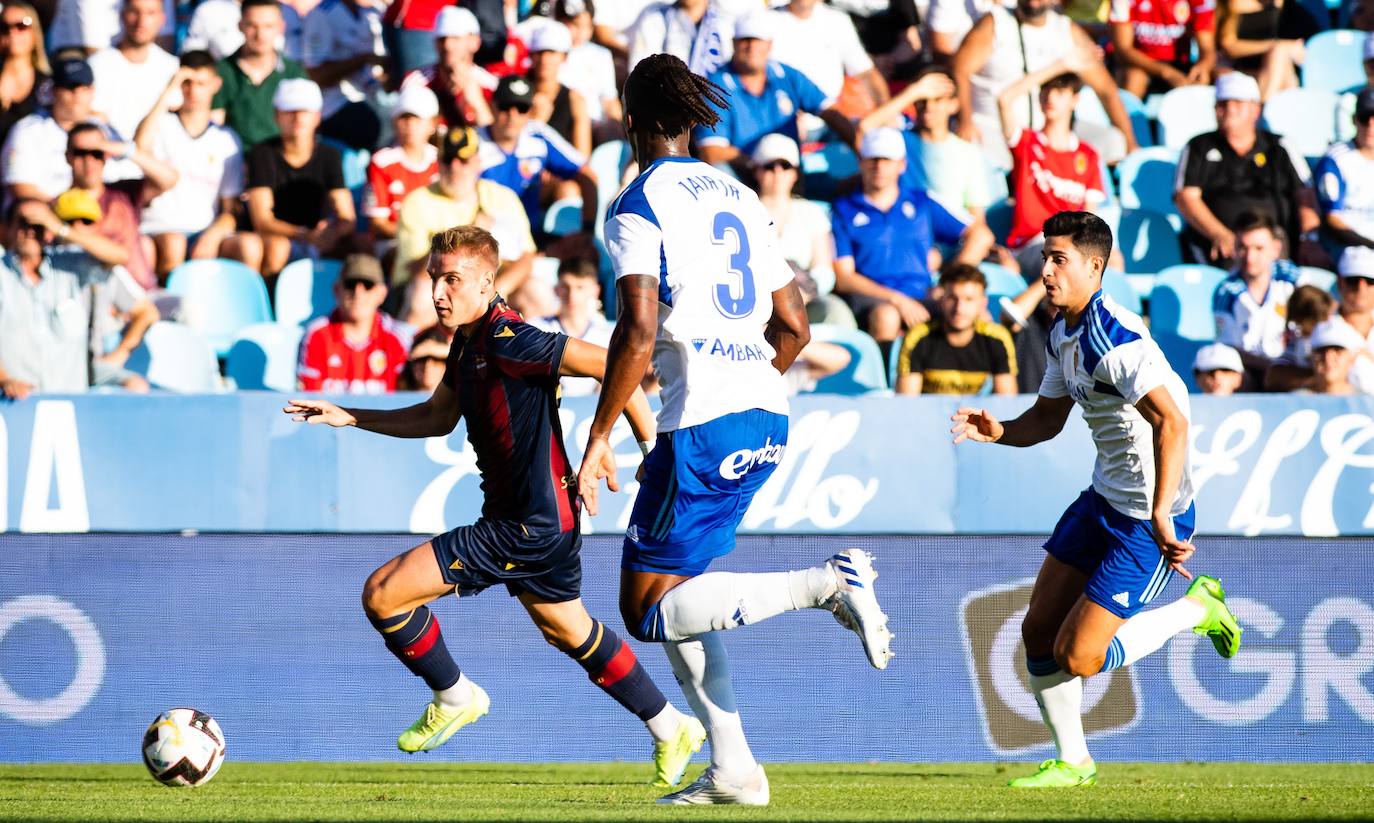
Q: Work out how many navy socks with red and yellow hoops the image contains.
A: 2